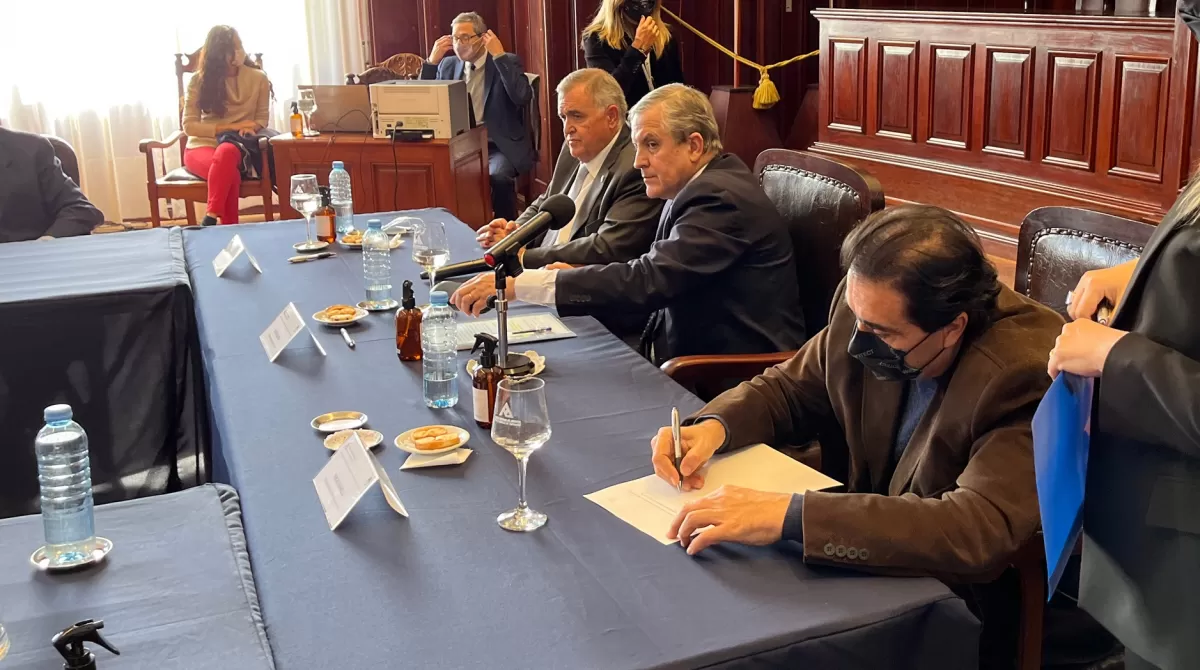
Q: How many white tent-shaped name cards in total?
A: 3